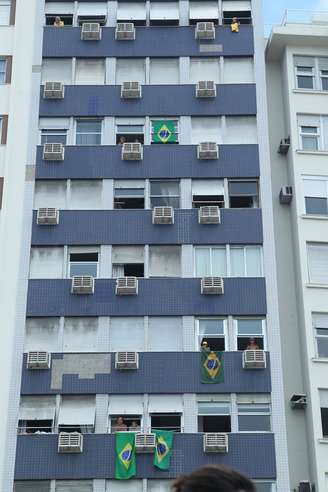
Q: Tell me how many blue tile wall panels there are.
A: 7